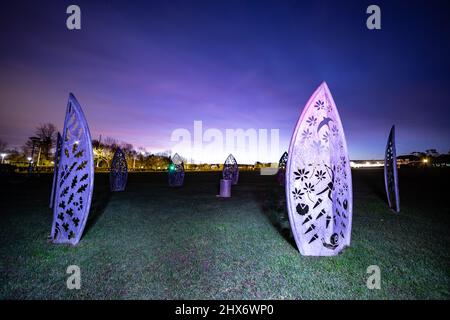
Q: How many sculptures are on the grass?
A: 8